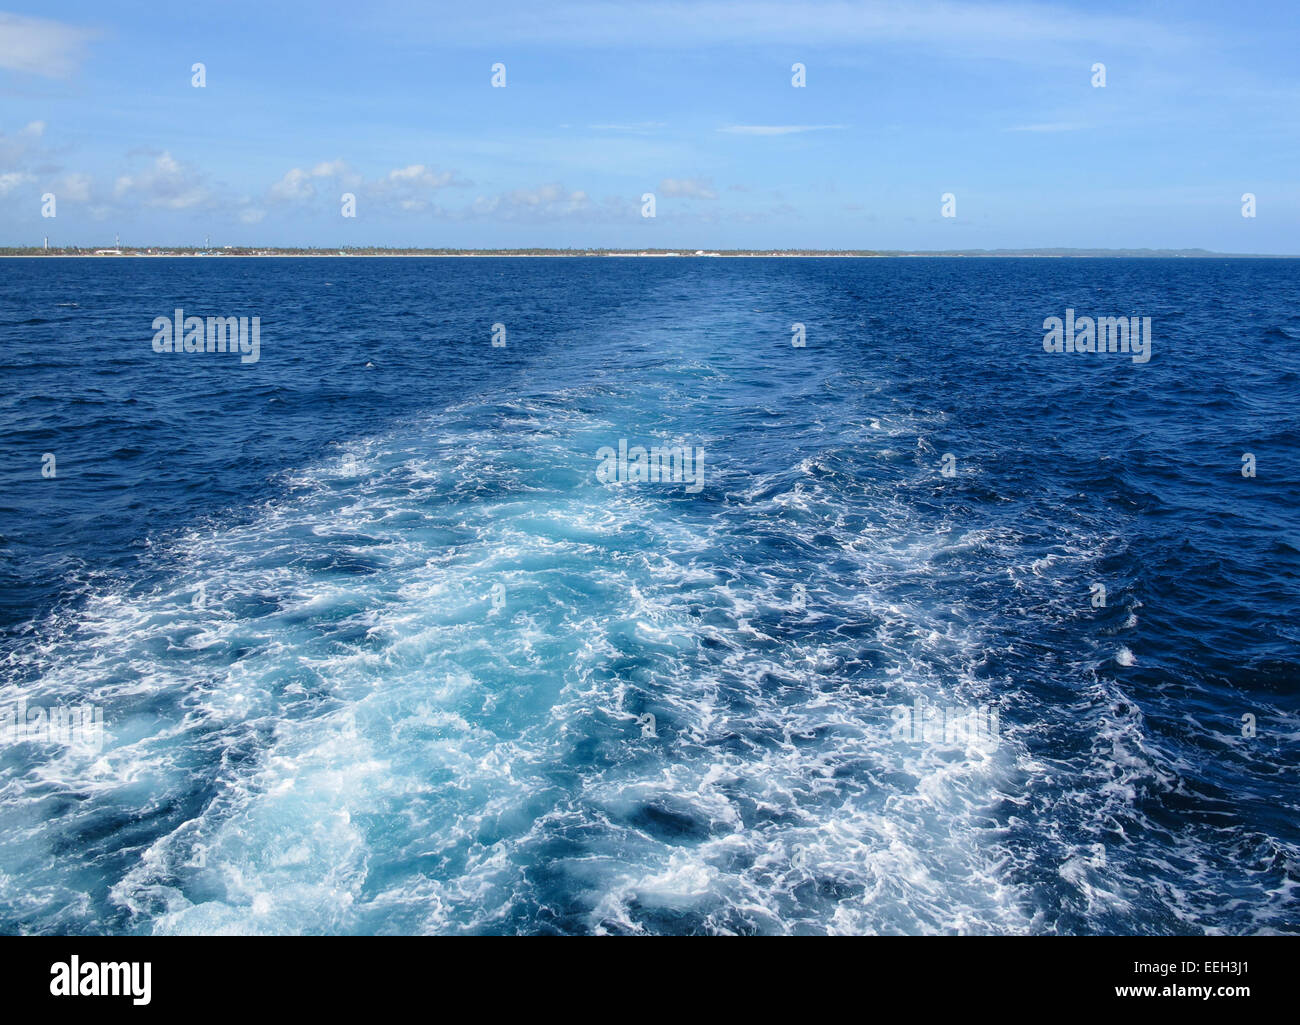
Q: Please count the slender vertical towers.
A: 3